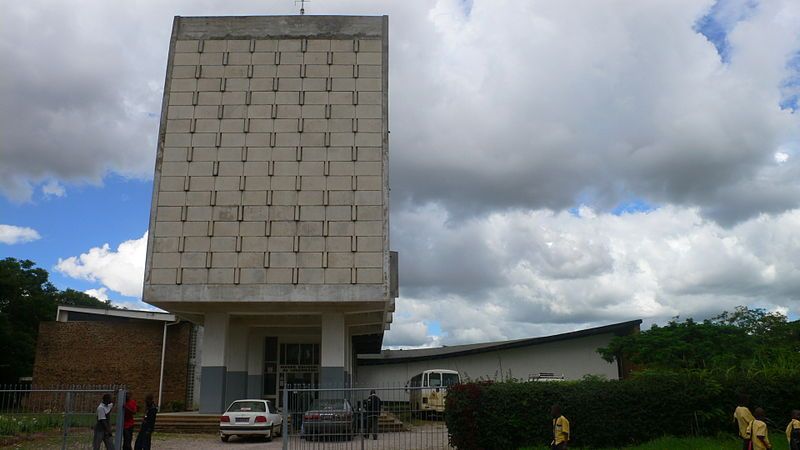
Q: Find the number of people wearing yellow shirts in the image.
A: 4